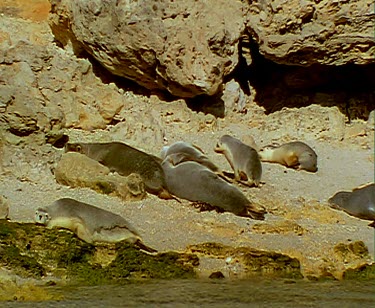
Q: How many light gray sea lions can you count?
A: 5